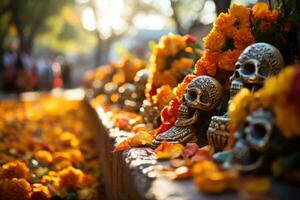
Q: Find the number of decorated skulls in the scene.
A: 3